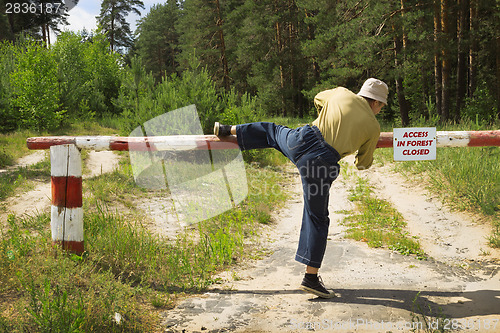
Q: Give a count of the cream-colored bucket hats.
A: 1